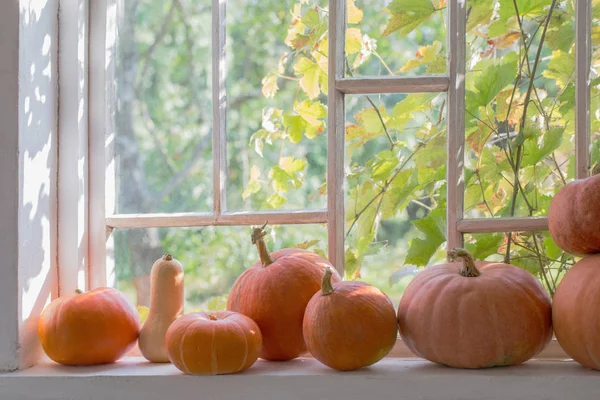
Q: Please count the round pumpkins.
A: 7